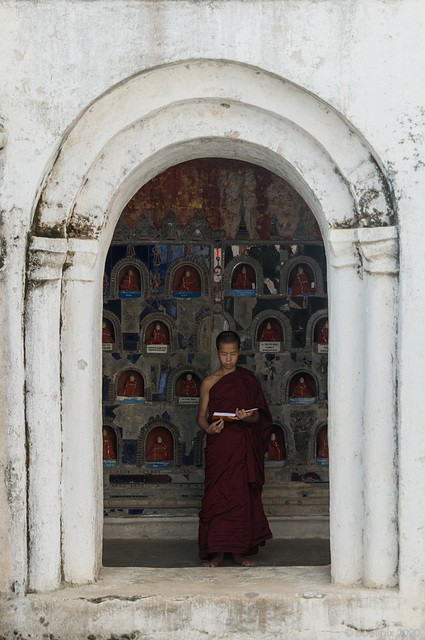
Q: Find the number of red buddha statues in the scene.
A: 15